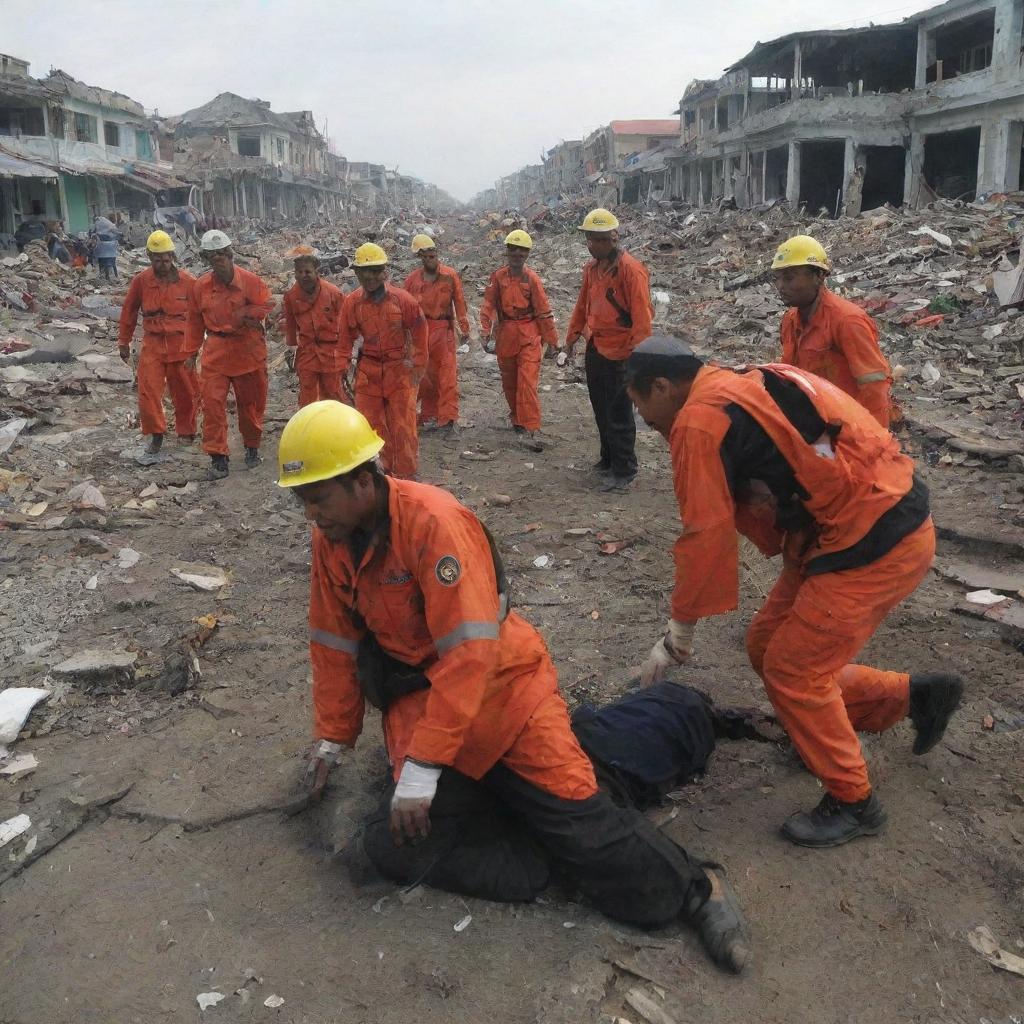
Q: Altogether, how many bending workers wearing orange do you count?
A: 2